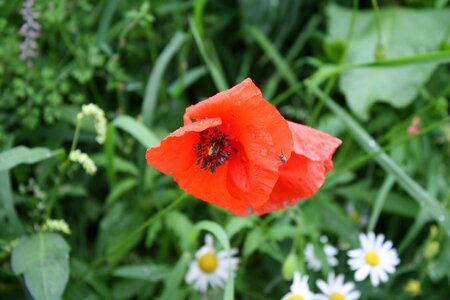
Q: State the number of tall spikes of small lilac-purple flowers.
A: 1